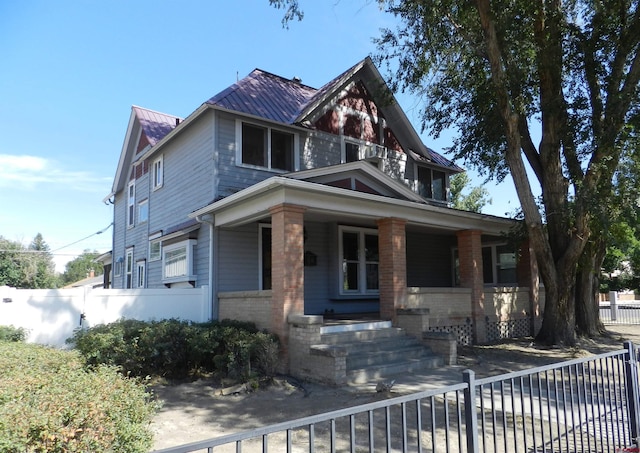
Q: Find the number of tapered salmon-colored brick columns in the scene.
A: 4